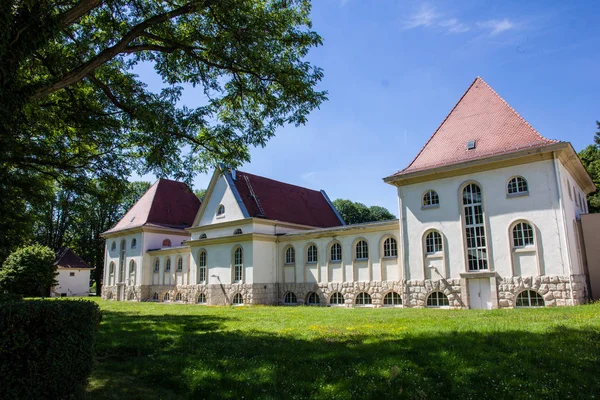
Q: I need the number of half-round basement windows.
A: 14